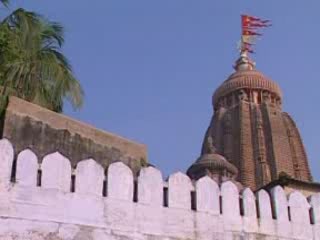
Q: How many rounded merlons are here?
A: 14